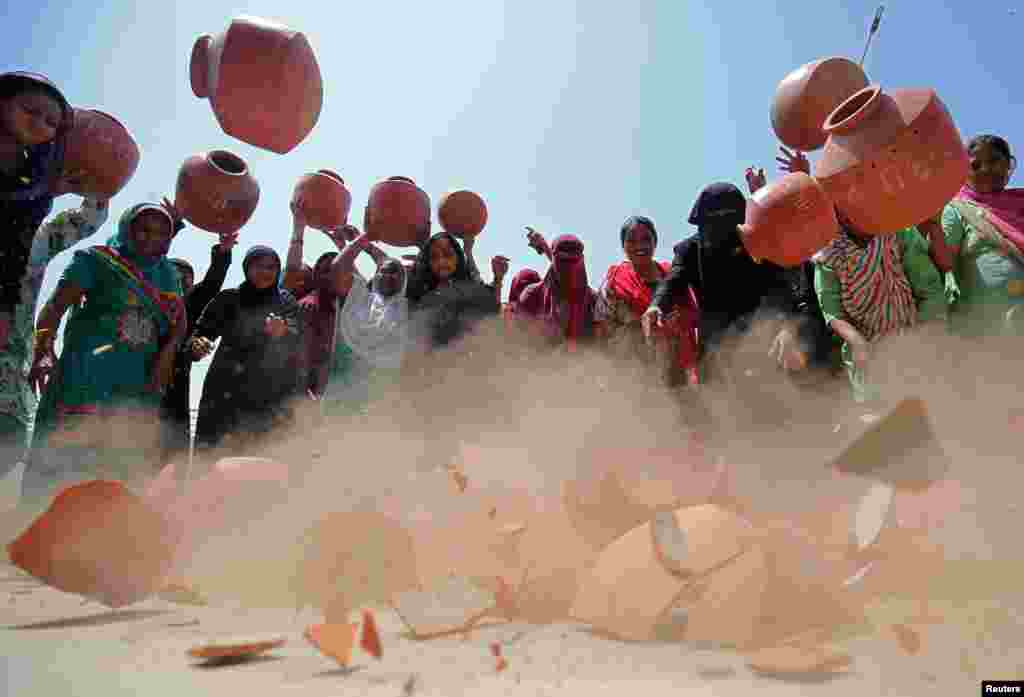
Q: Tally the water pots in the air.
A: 9